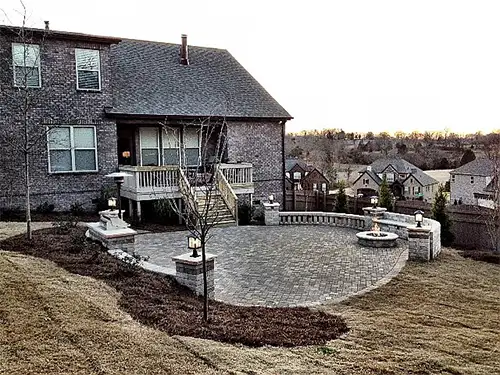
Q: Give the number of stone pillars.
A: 5